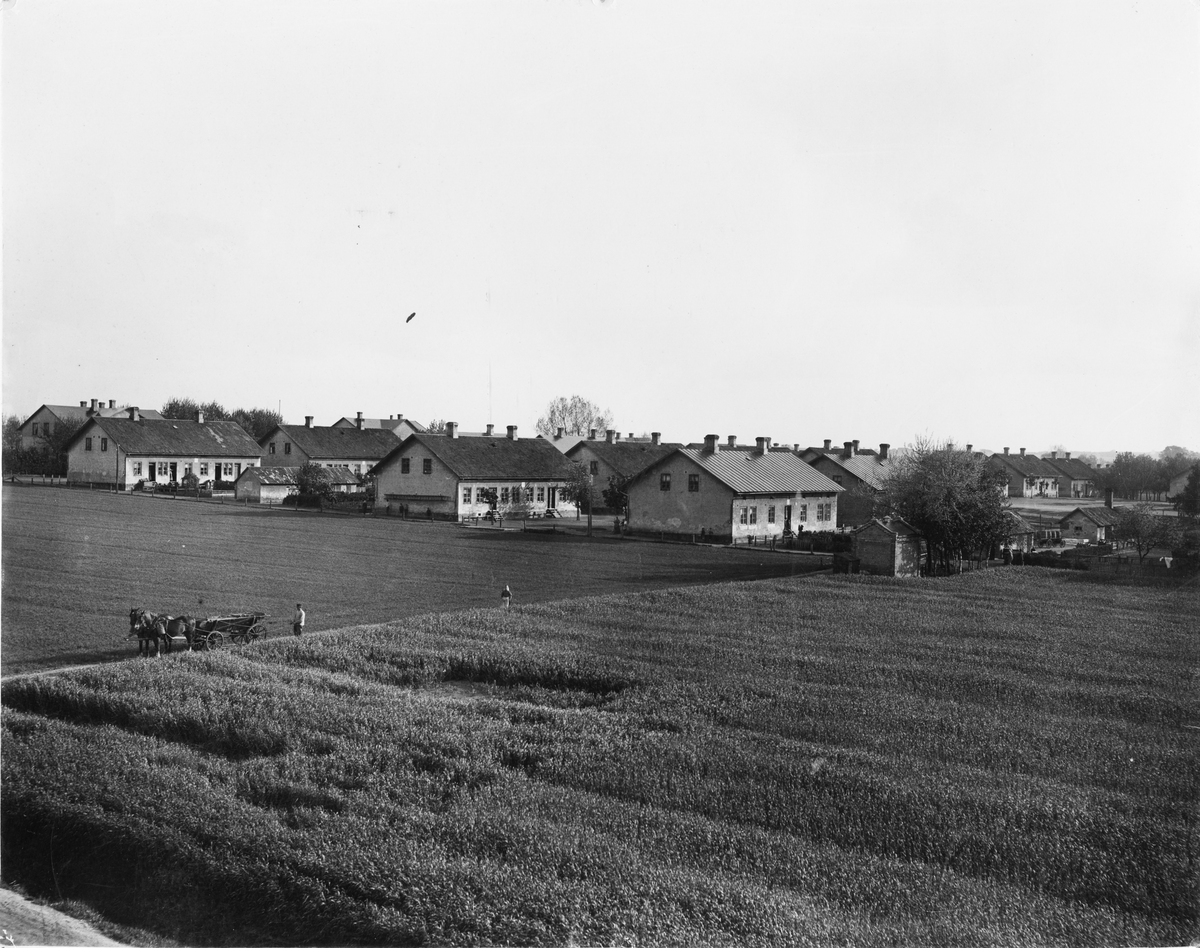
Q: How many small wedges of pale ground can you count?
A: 1